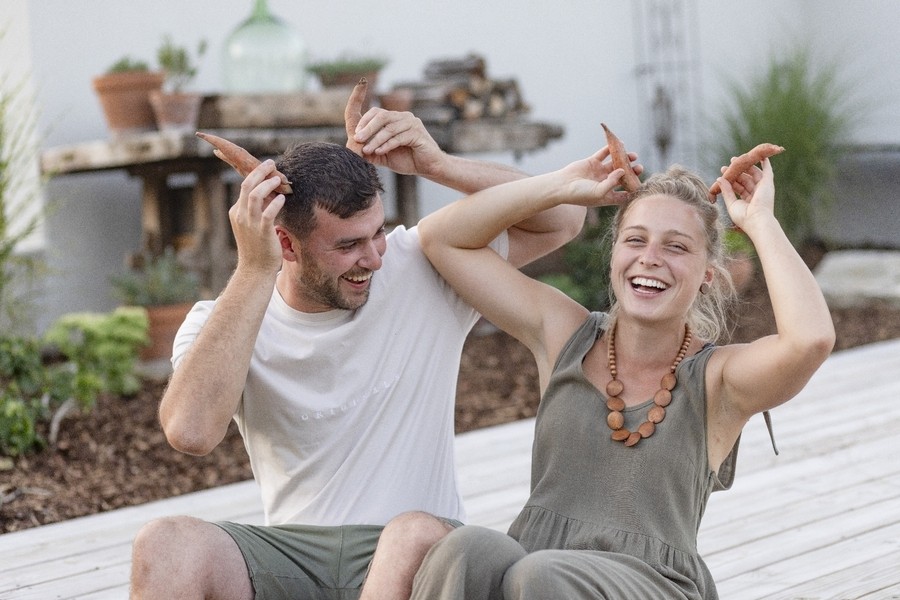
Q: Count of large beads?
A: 9